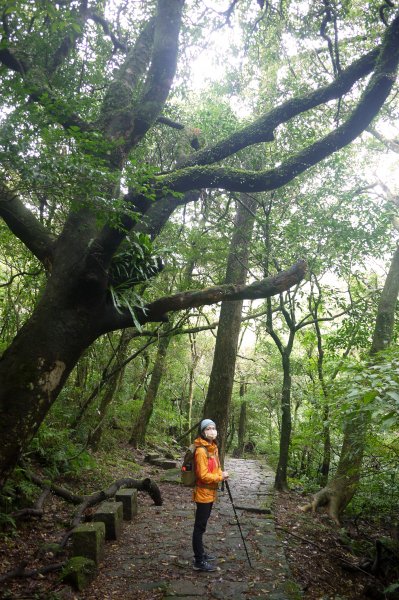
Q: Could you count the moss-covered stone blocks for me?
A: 4